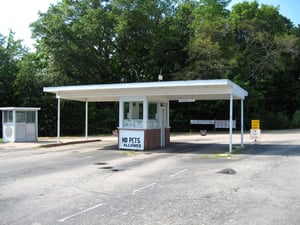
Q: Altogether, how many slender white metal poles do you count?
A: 4